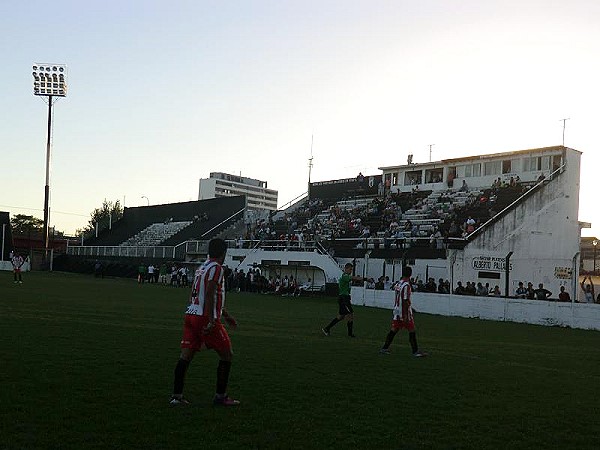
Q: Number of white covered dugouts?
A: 1